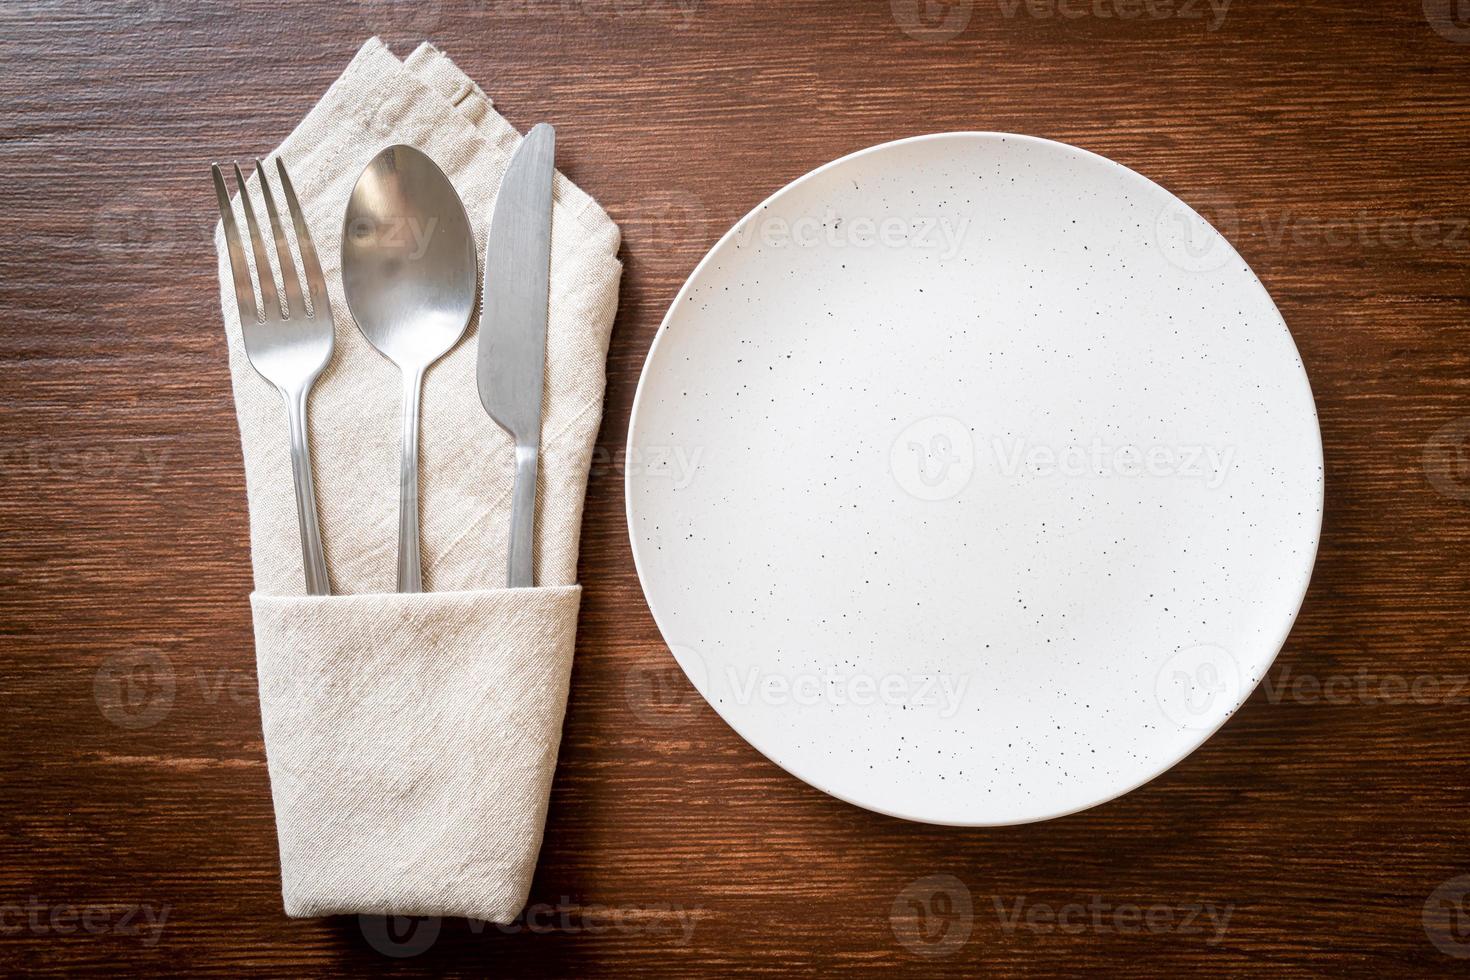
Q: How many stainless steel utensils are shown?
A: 3